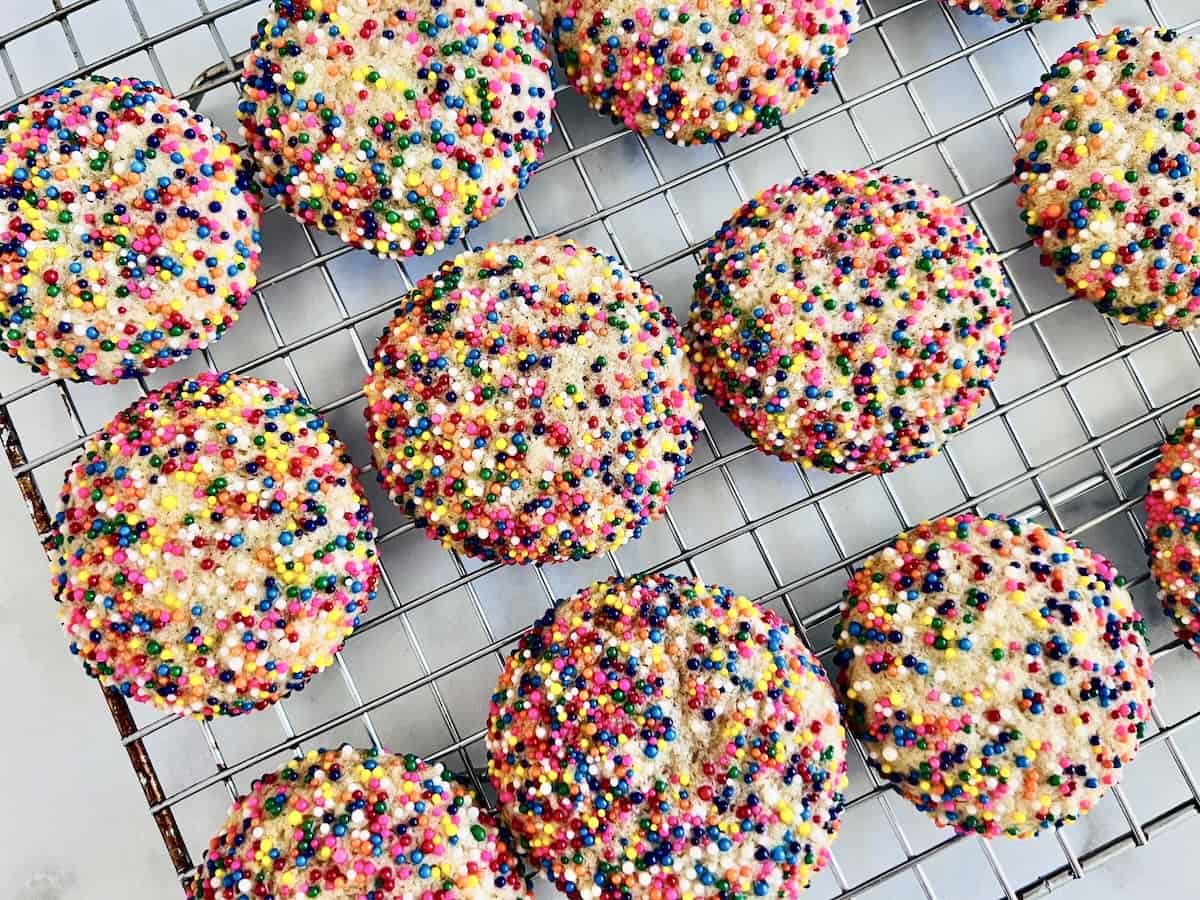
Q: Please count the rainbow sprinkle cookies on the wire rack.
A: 12